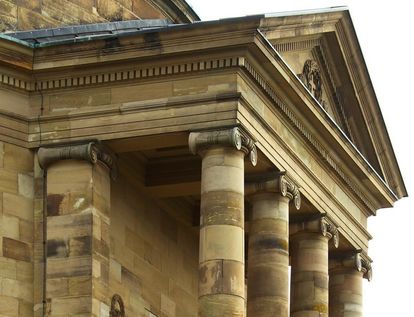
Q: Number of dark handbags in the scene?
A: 0